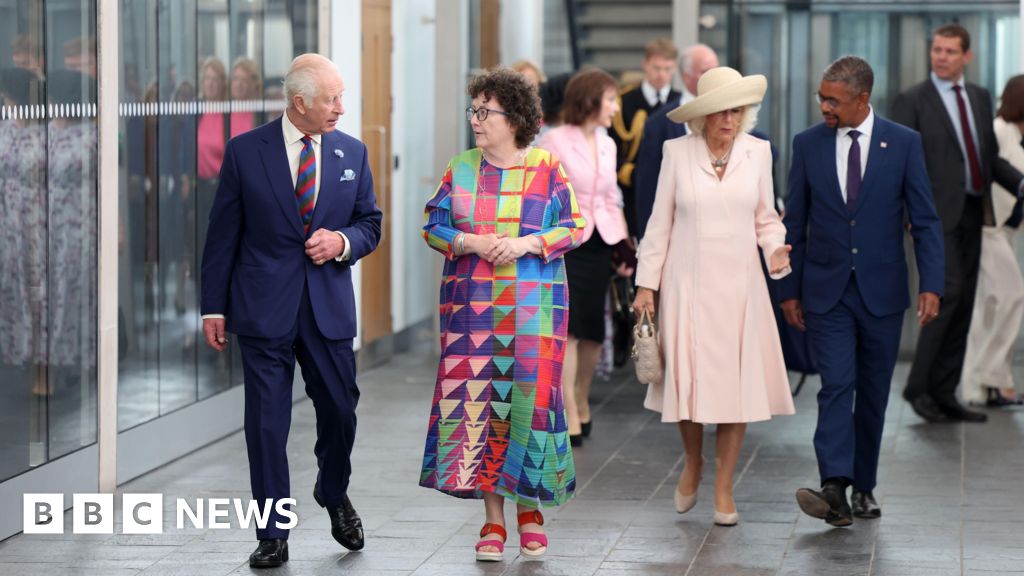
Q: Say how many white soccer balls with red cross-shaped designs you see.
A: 0